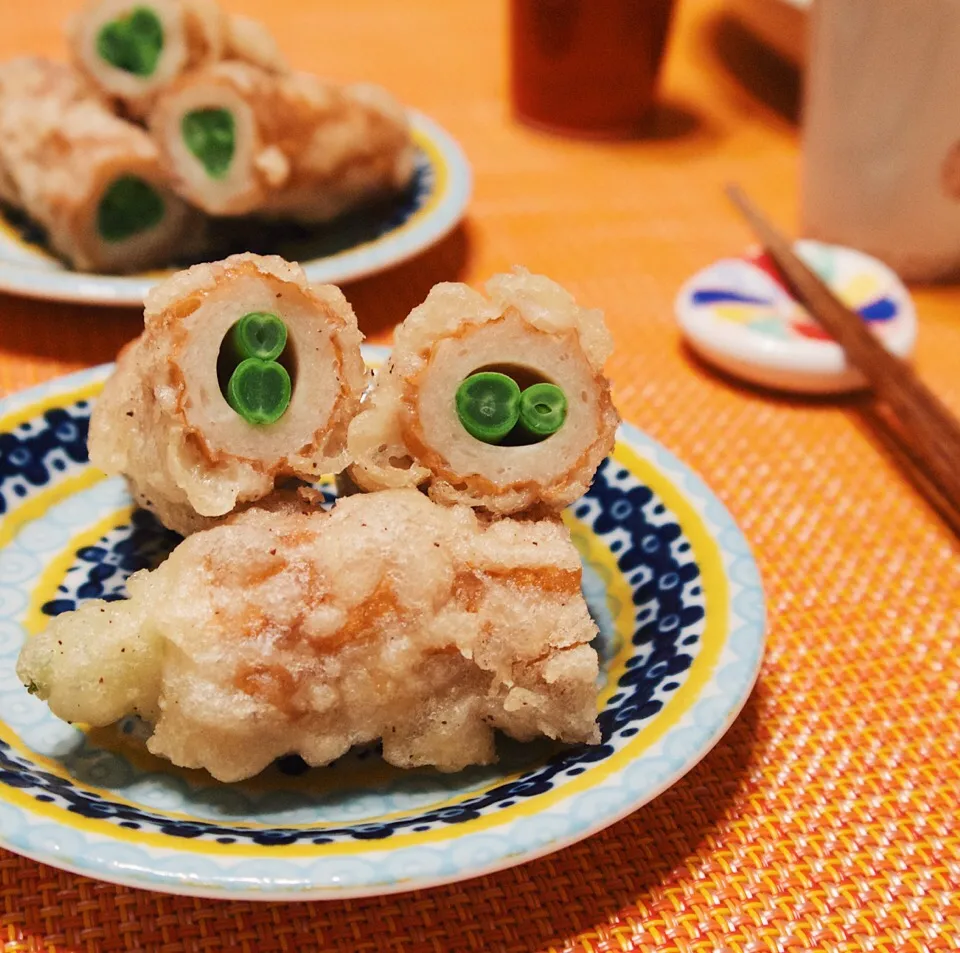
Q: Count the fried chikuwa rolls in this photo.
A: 6